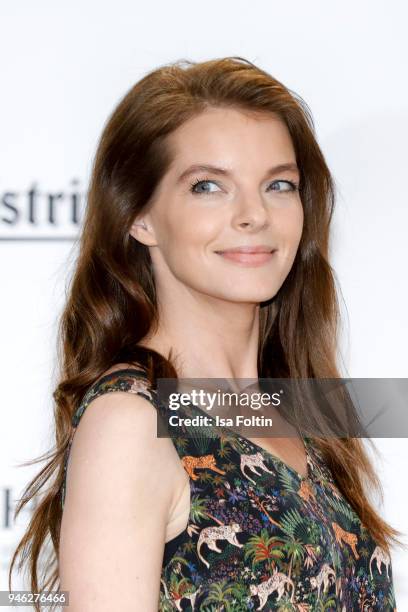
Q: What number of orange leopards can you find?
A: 3